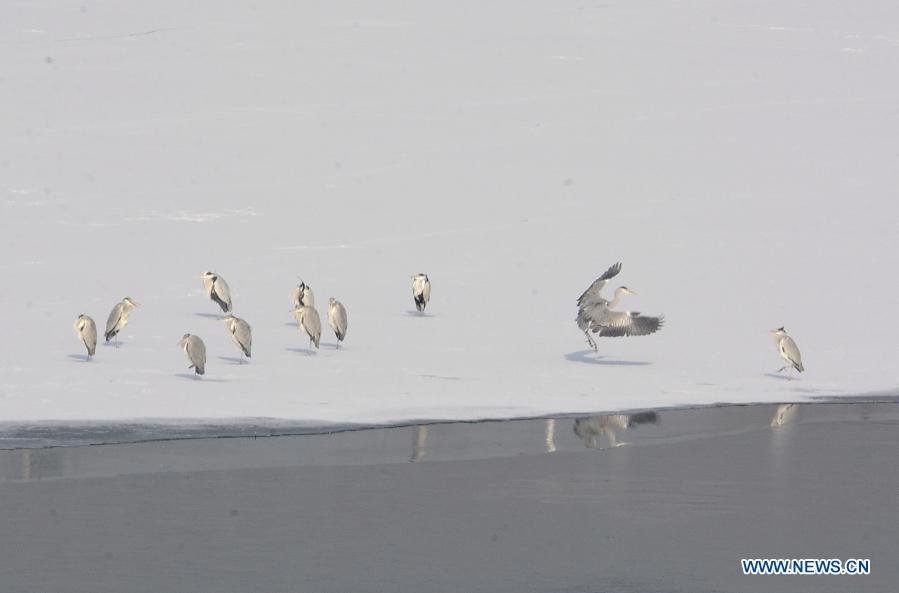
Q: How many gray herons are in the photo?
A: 11